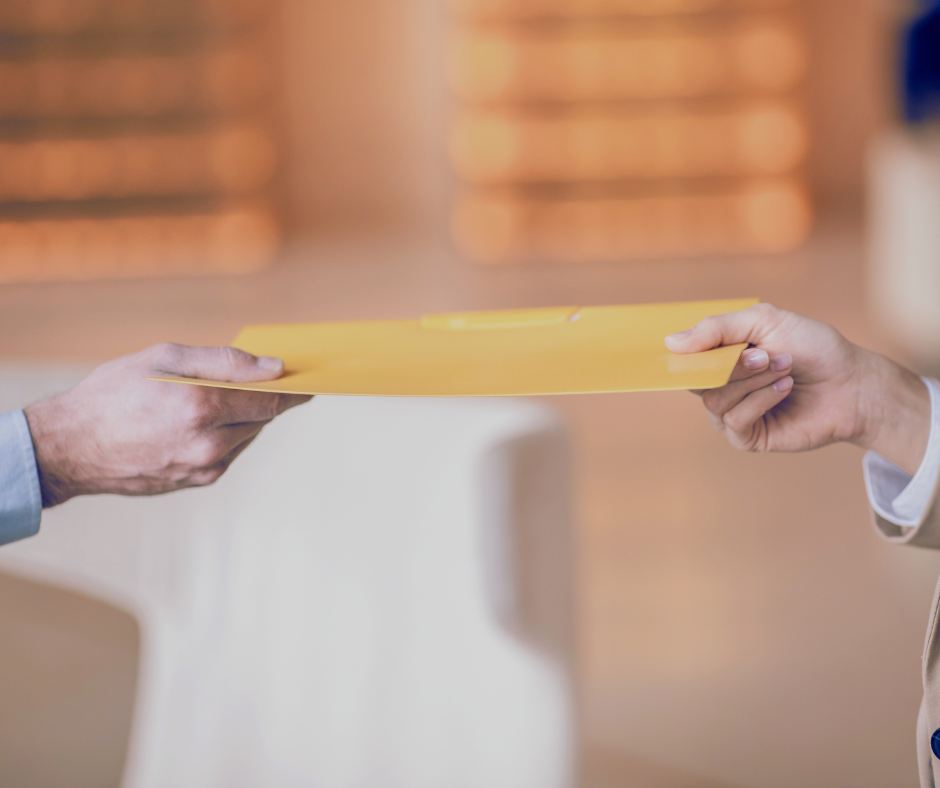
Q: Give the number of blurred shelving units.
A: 2